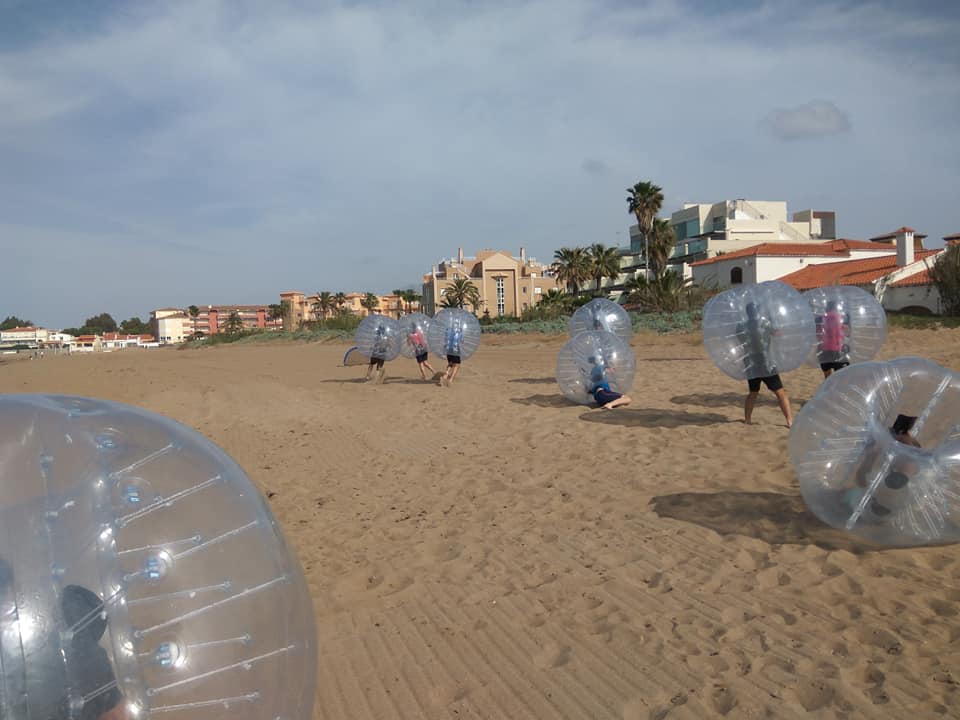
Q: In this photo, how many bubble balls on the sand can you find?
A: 9